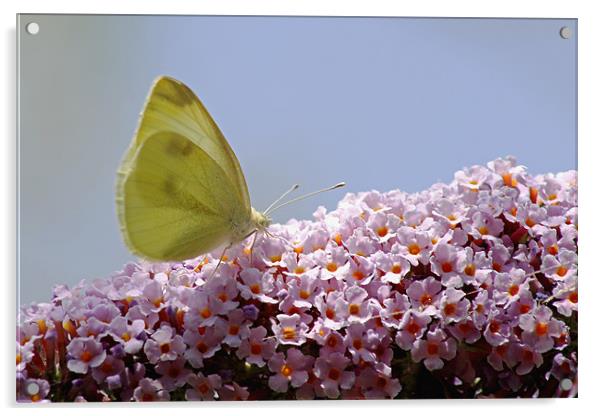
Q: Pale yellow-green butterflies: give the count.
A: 1